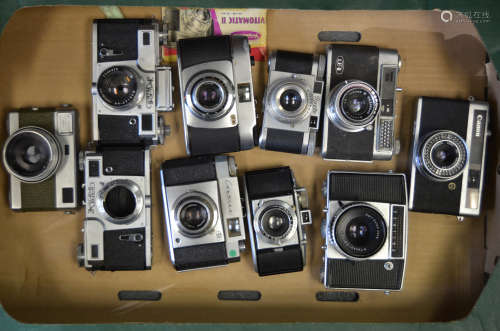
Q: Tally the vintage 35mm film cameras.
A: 10